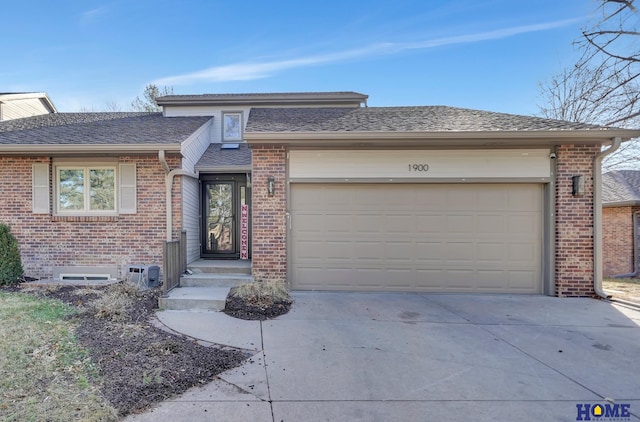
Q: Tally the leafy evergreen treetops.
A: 1